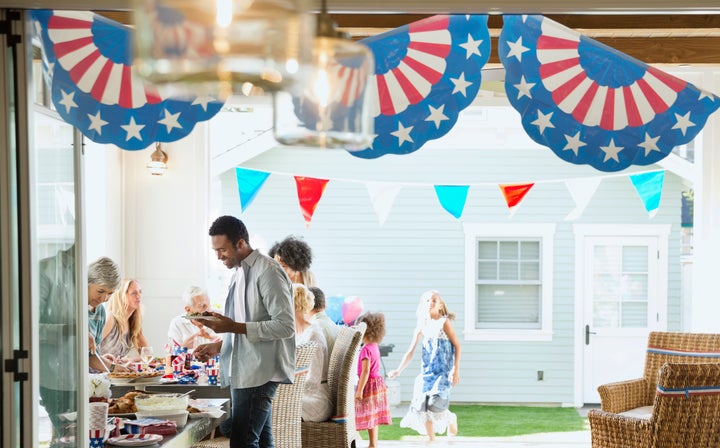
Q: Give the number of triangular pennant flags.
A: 7